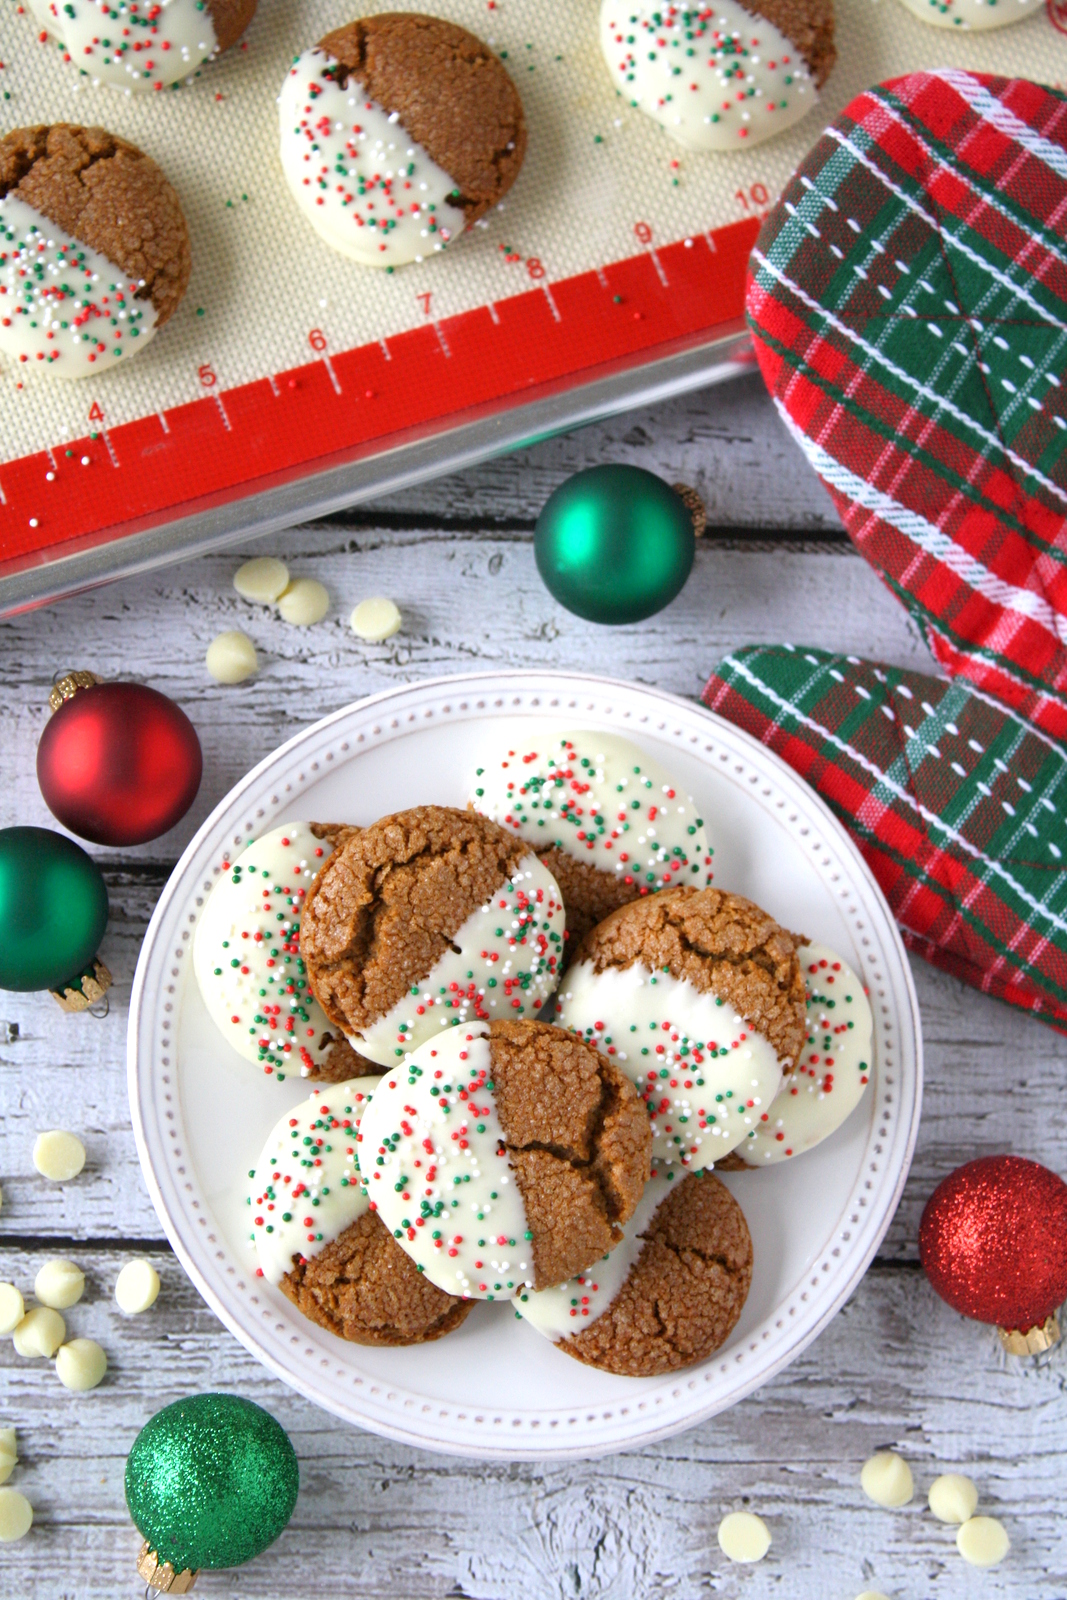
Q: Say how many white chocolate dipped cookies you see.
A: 13